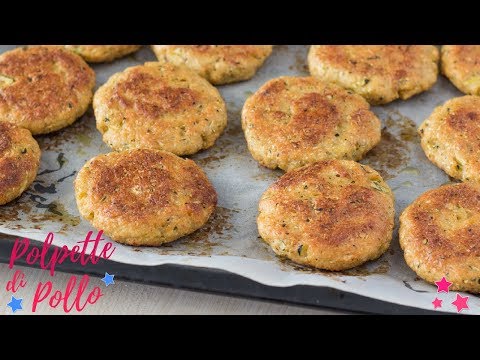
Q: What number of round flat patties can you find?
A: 12